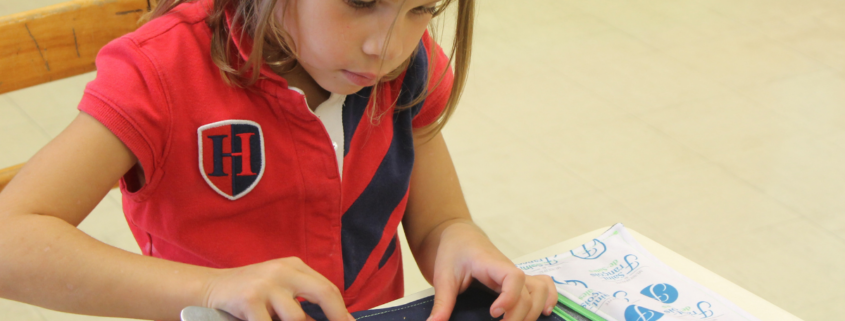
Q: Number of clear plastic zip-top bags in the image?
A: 0